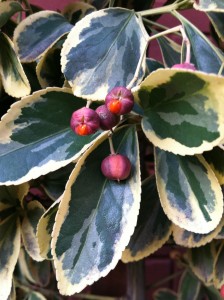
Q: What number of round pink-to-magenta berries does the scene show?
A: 5